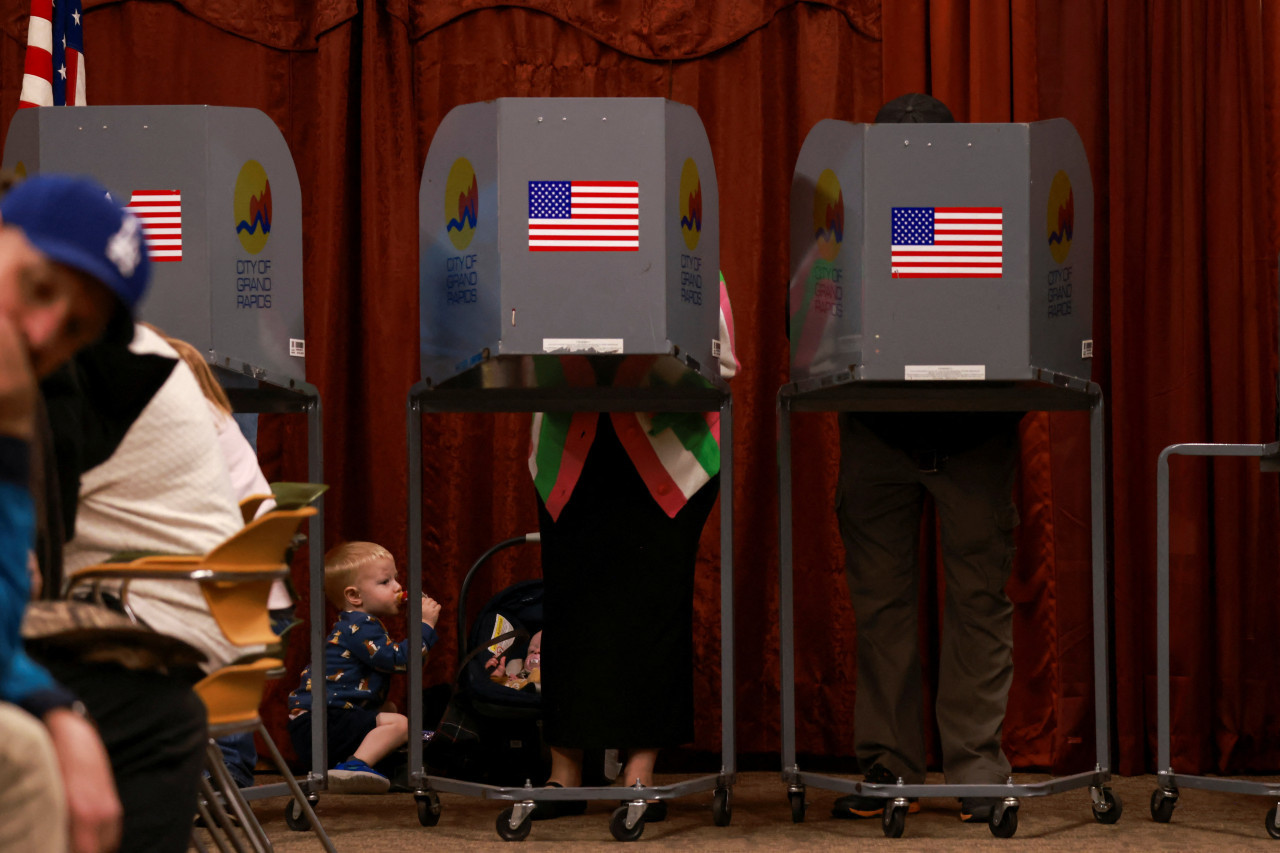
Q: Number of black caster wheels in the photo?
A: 11